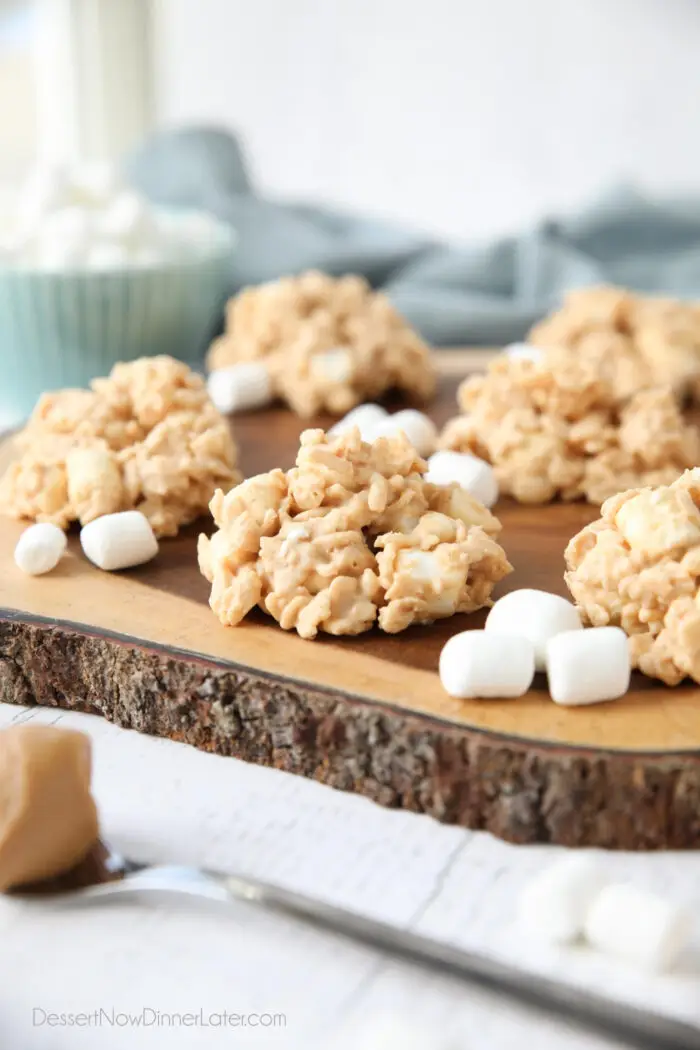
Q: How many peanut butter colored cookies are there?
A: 6